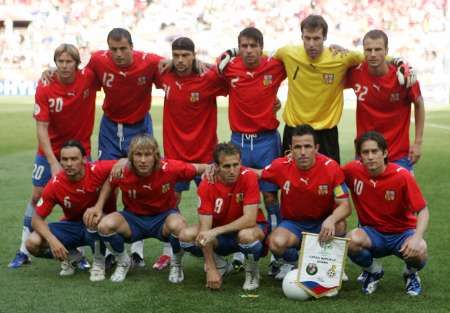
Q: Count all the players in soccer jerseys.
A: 11